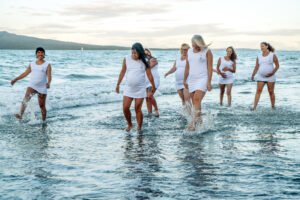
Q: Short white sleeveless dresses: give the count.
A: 7